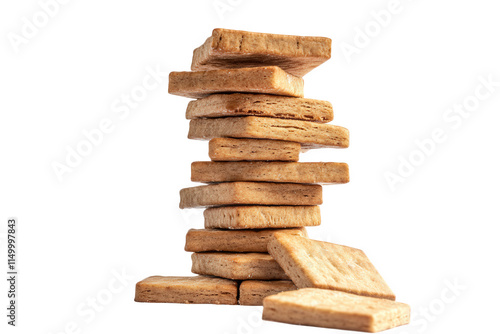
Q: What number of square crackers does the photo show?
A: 14